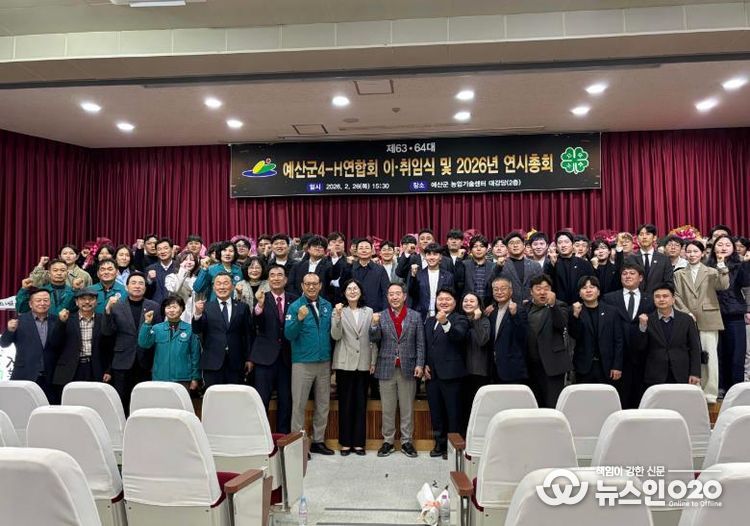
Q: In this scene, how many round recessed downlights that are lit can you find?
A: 11